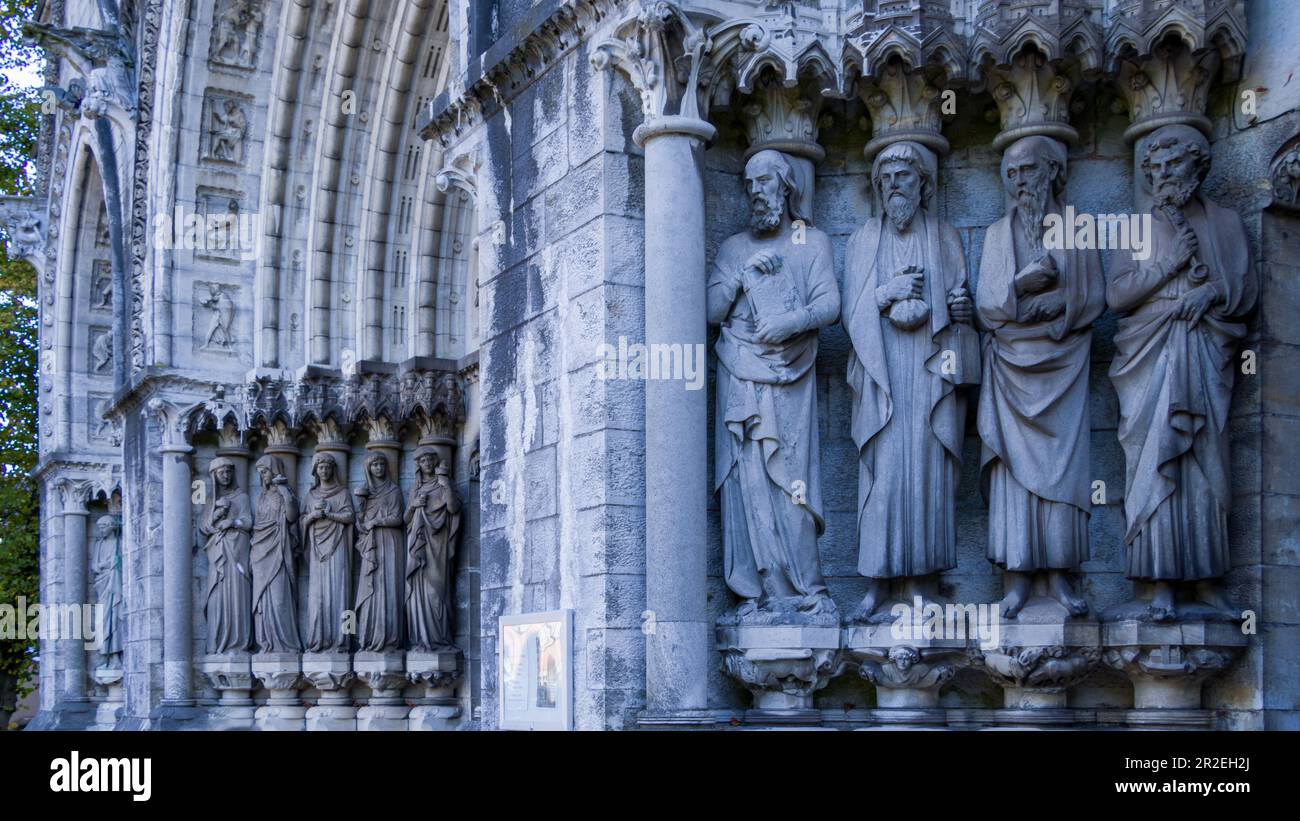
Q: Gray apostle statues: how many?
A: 4